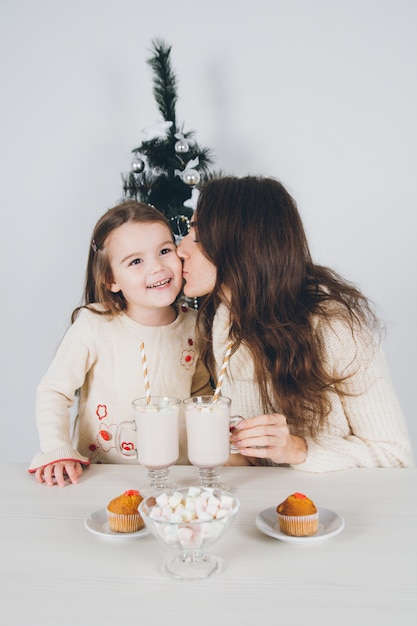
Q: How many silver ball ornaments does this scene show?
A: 3